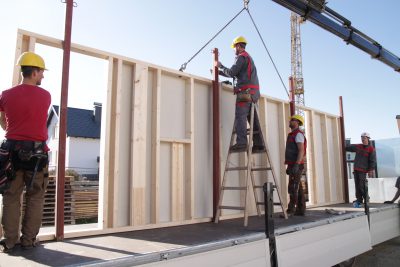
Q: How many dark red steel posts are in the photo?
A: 4